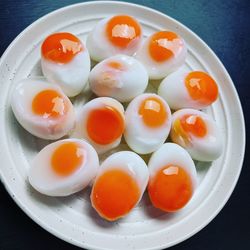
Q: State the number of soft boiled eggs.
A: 12